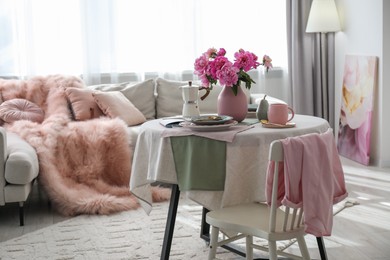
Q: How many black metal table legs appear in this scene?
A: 3